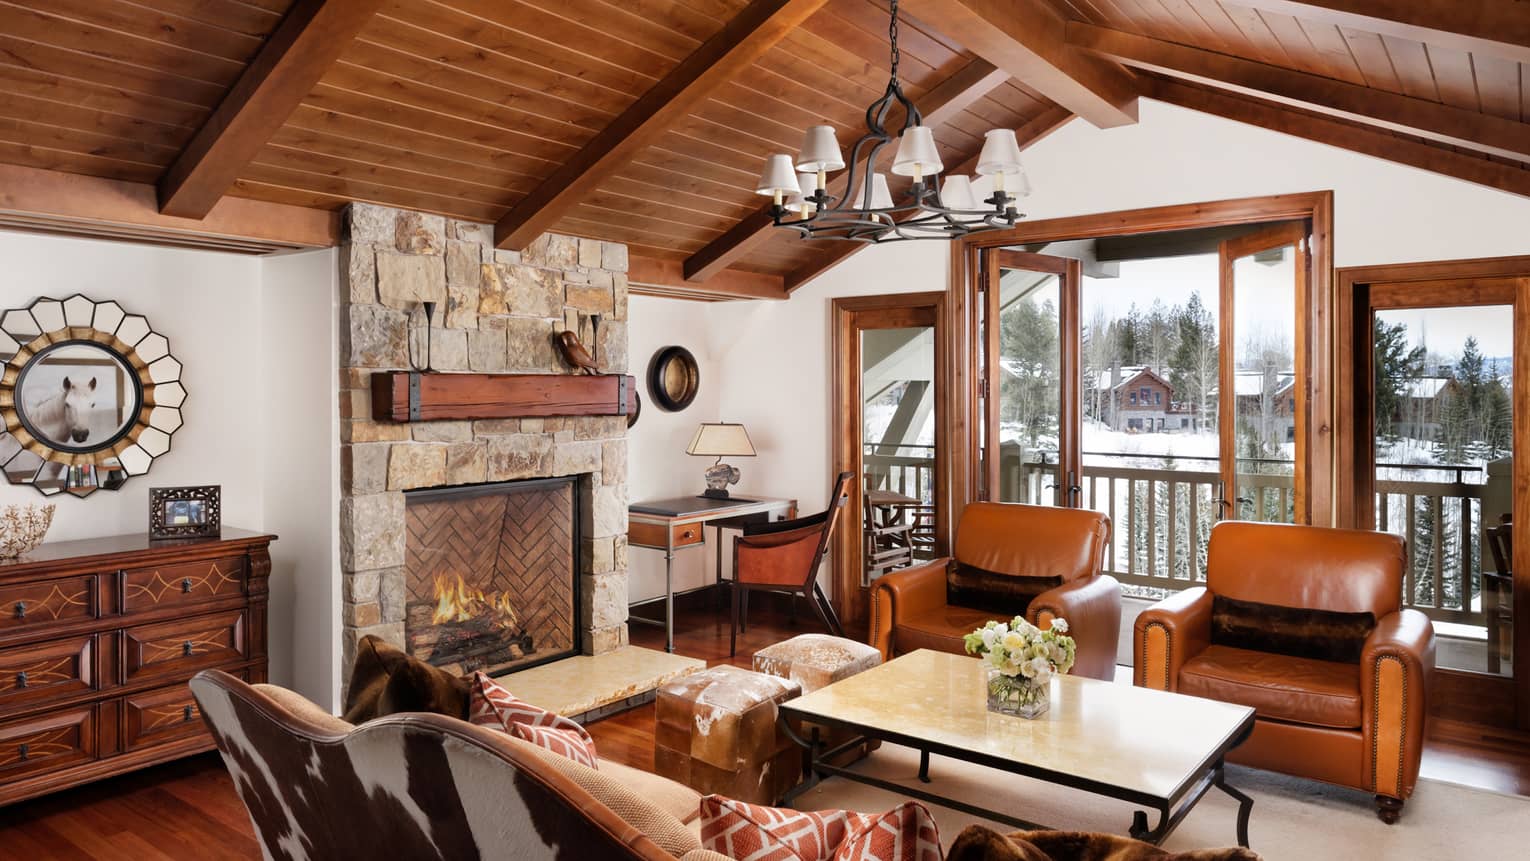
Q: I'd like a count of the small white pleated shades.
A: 8